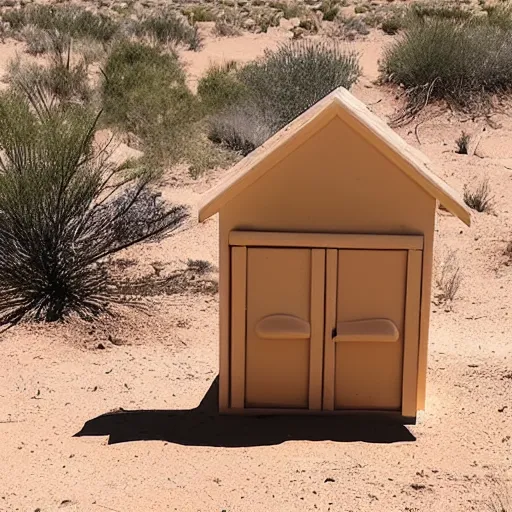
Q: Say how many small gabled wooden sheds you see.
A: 1